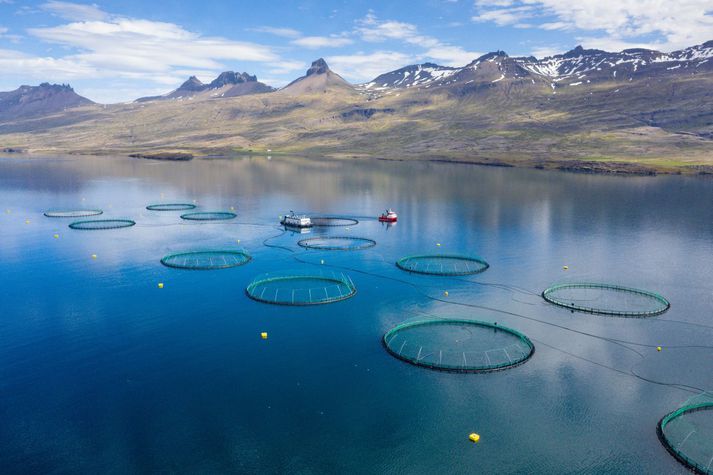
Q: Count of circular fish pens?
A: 12